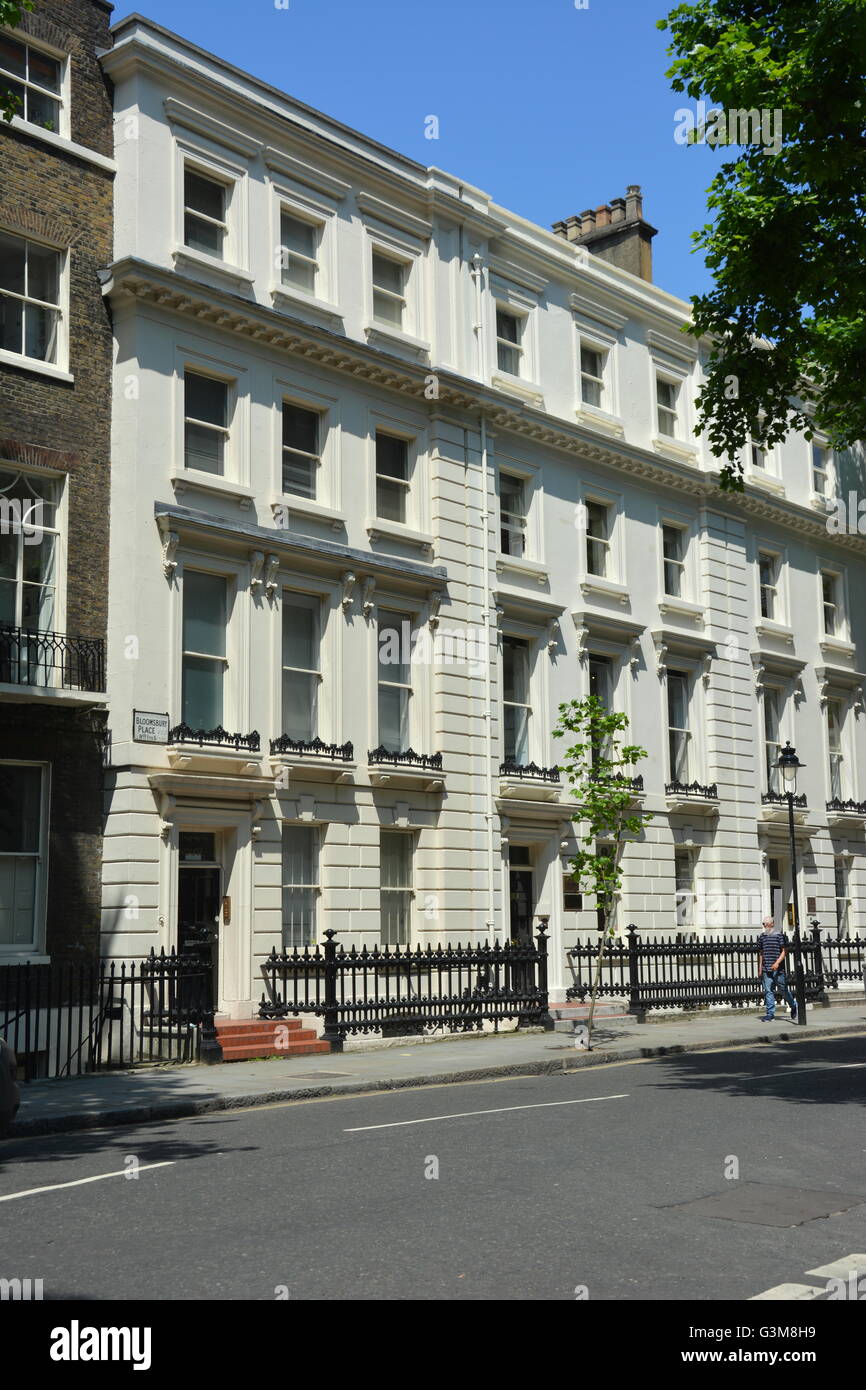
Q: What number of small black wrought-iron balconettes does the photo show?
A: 8